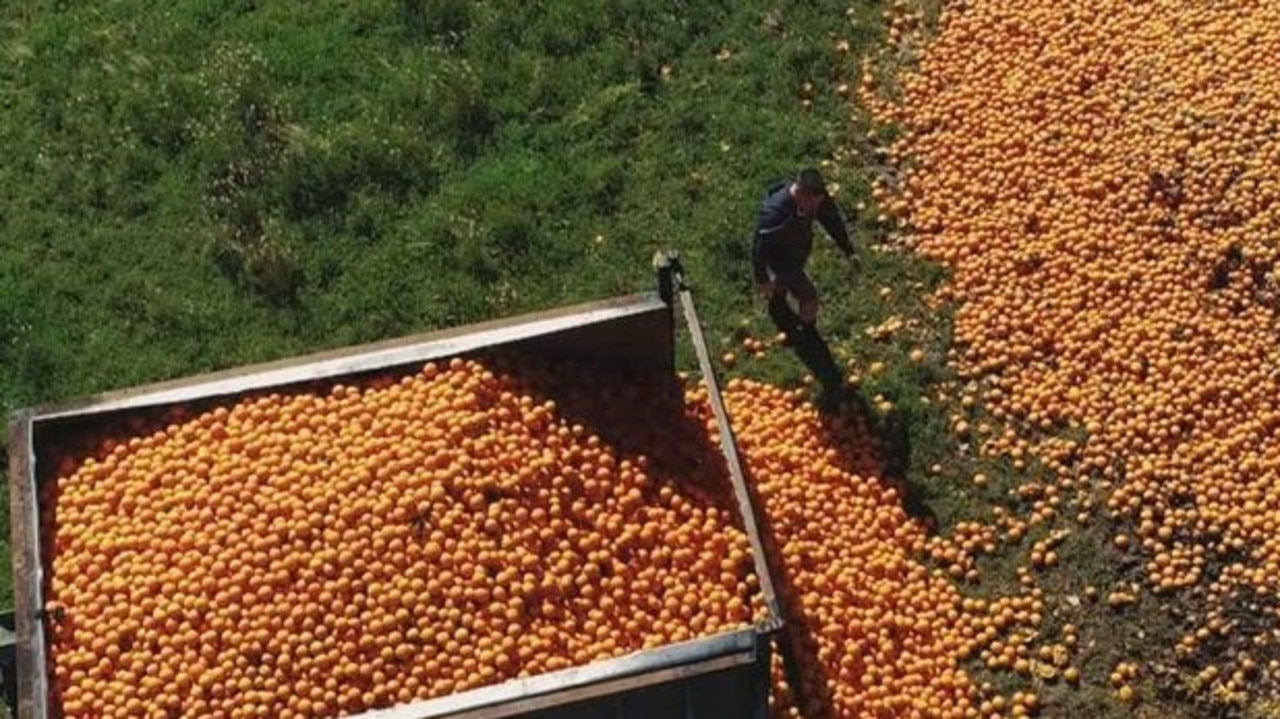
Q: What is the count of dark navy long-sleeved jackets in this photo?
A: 1